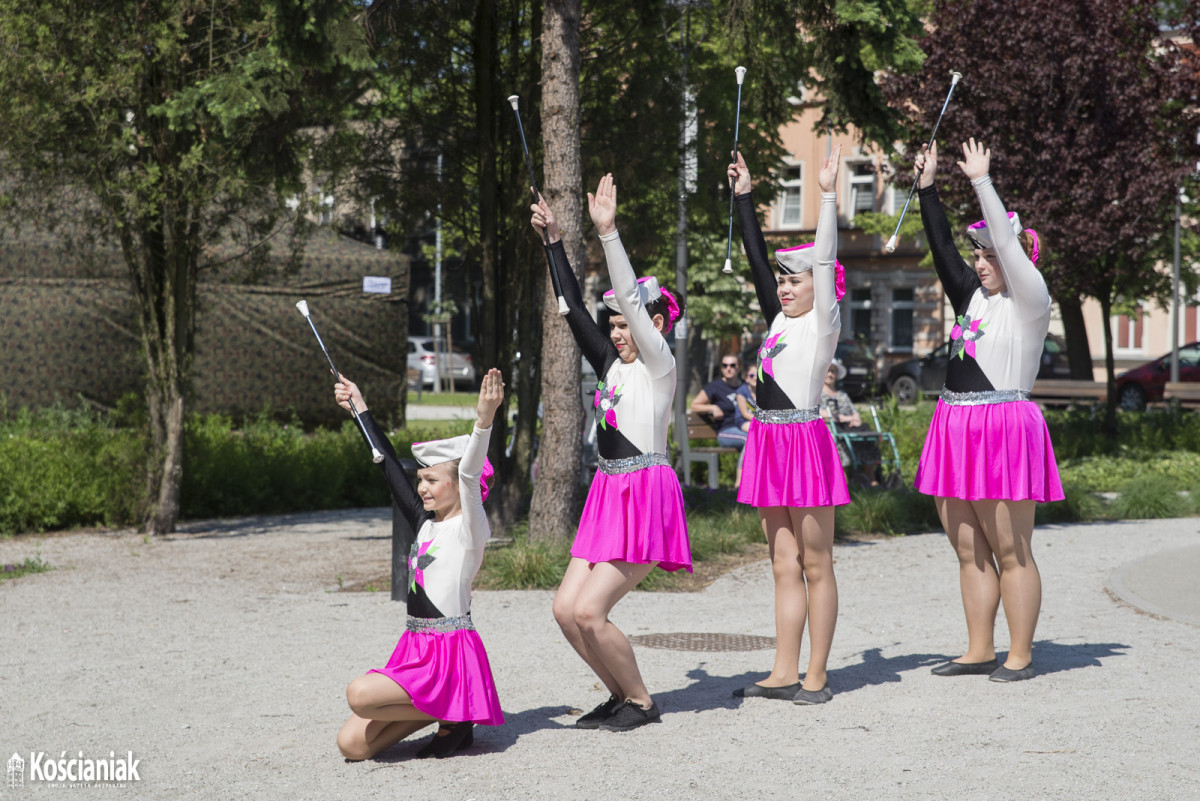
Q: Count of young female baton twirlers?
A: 4